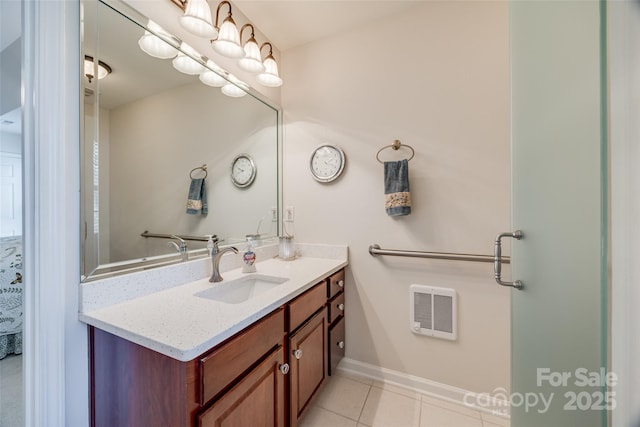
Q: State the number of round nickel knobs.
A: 5